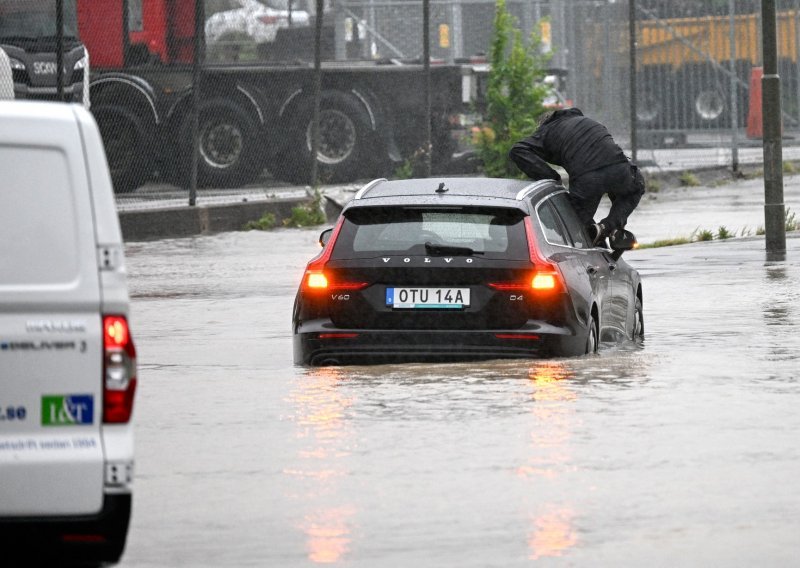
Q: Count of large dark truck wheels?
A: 3